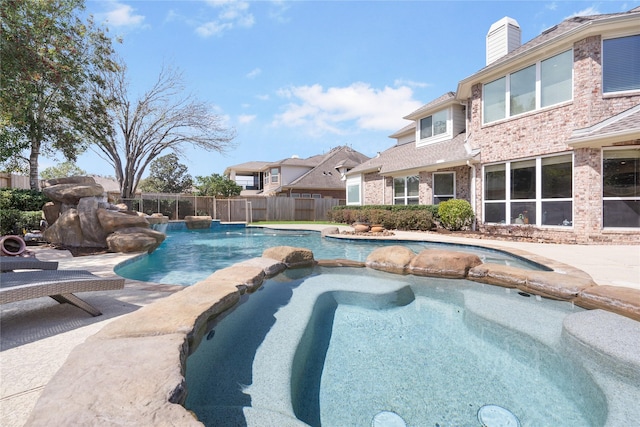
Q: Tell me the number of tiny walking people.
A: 0